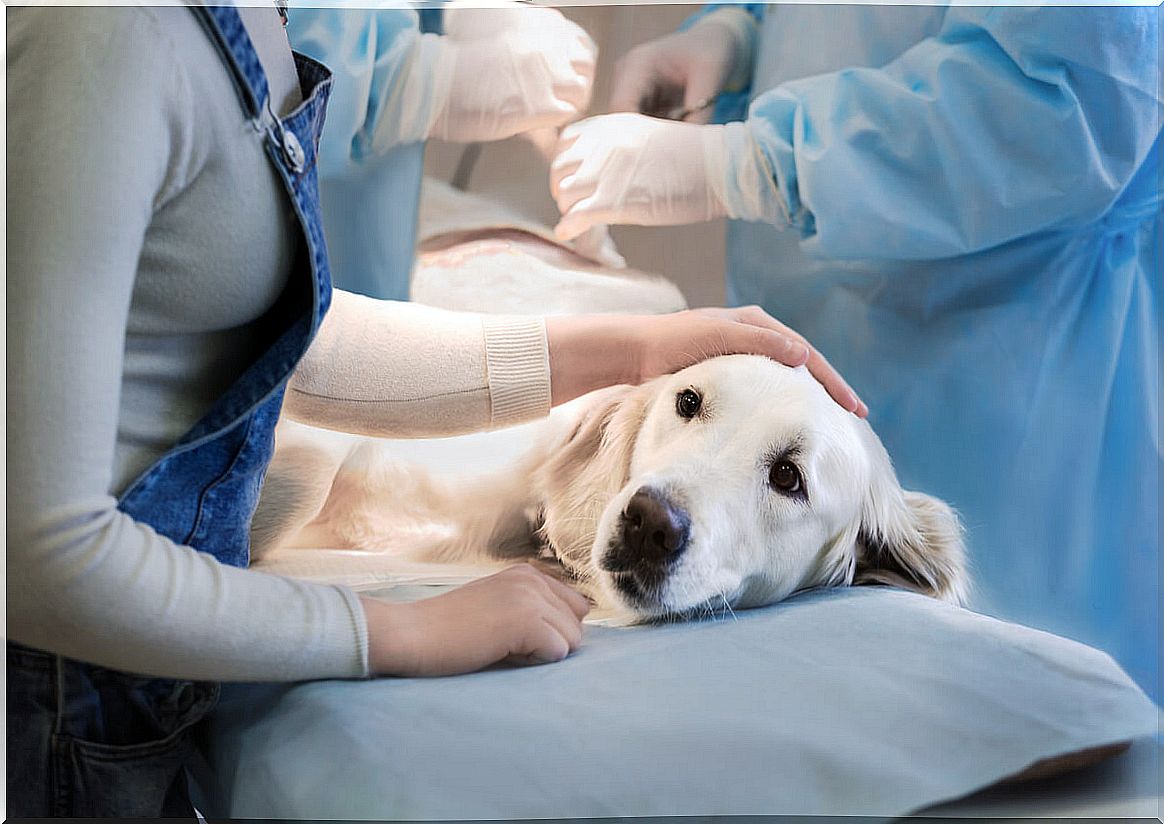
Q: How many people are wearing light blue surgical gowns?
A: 2